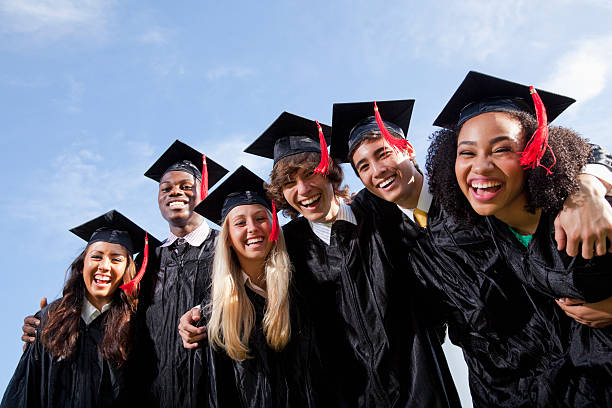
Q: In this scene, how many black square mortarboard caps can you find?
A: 6